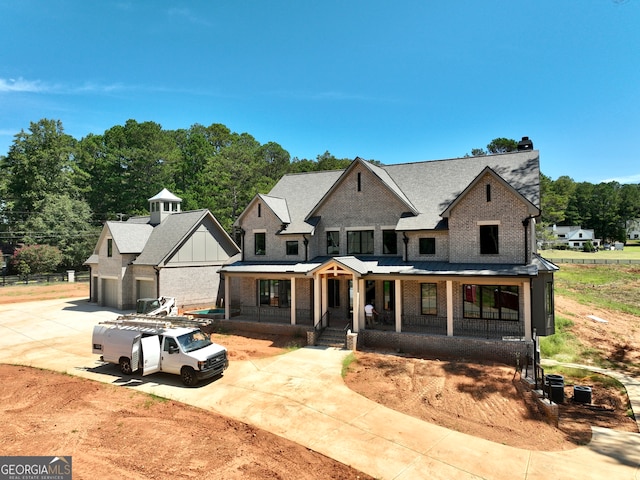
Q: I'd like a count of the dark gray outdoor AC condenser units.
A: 3